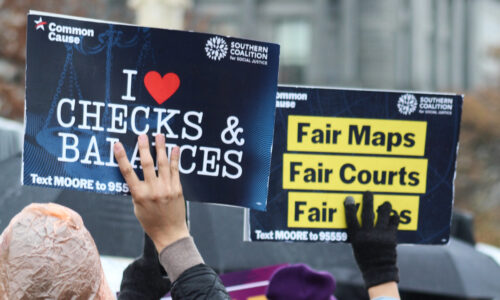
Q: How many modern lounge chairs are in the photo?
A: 0